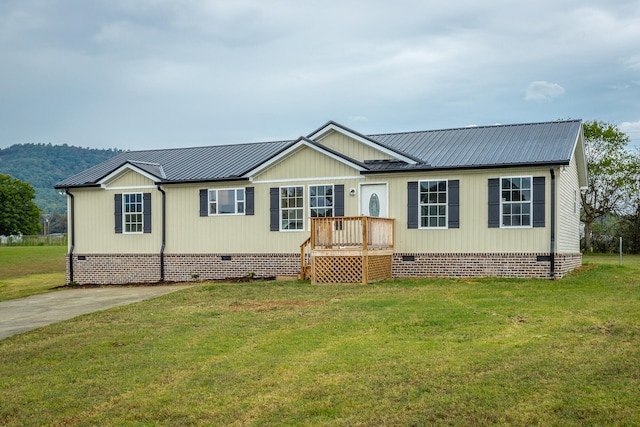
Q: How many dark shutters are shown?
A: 10